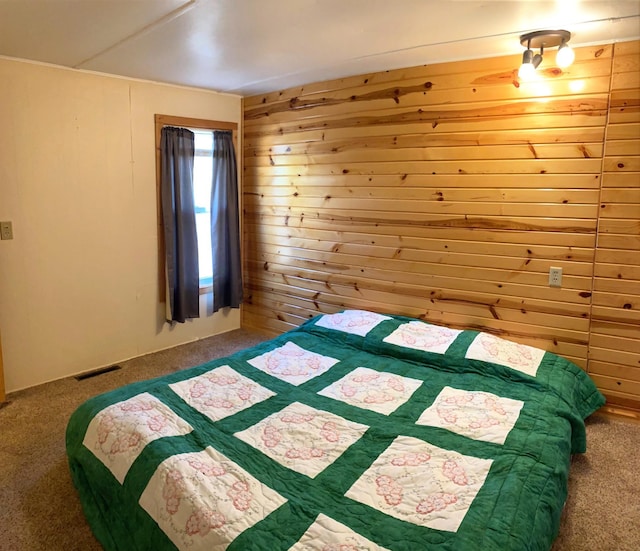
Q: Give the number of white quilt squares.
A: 12